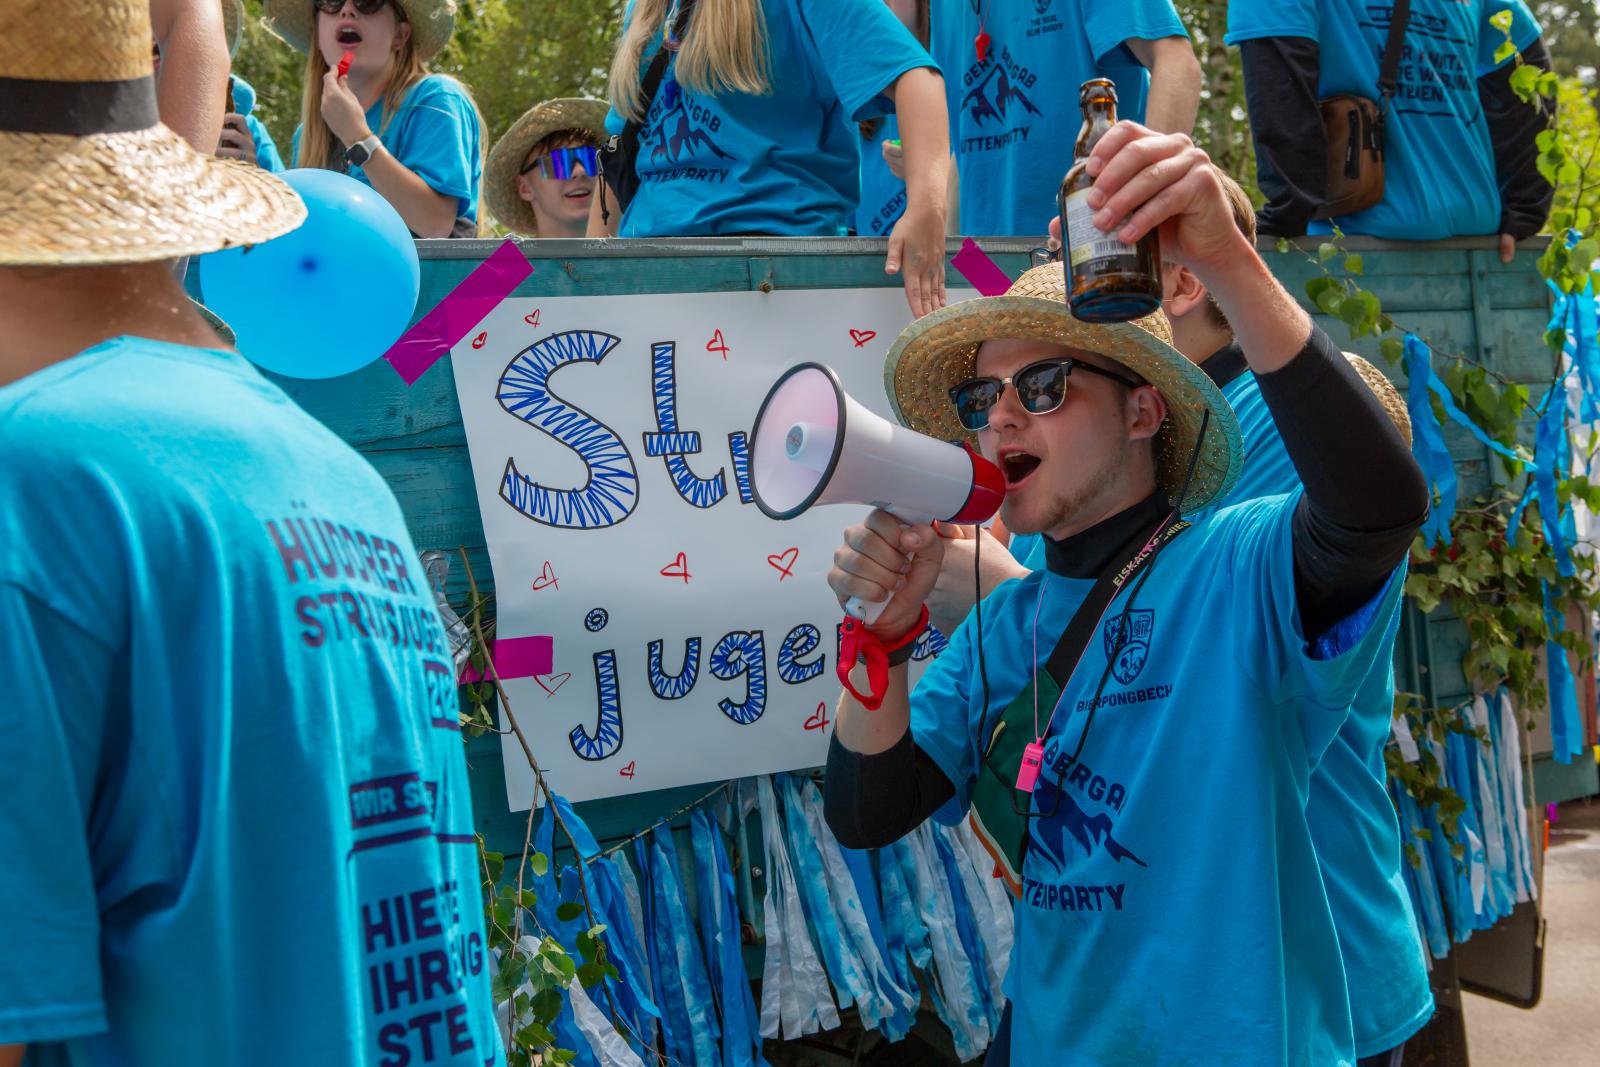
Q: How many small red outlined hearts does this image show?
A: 10